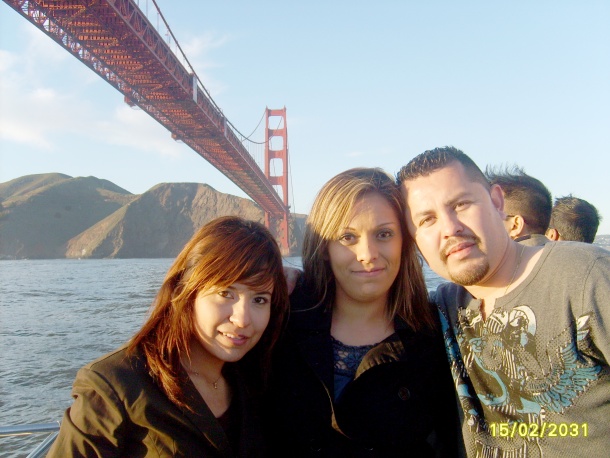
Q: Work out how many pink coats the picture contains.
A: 0